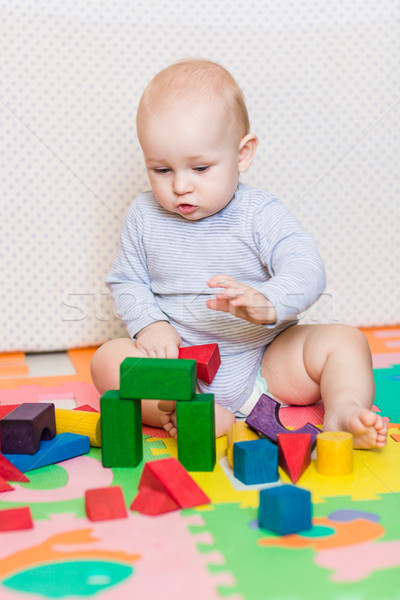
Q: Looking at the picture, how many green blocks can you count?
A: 3